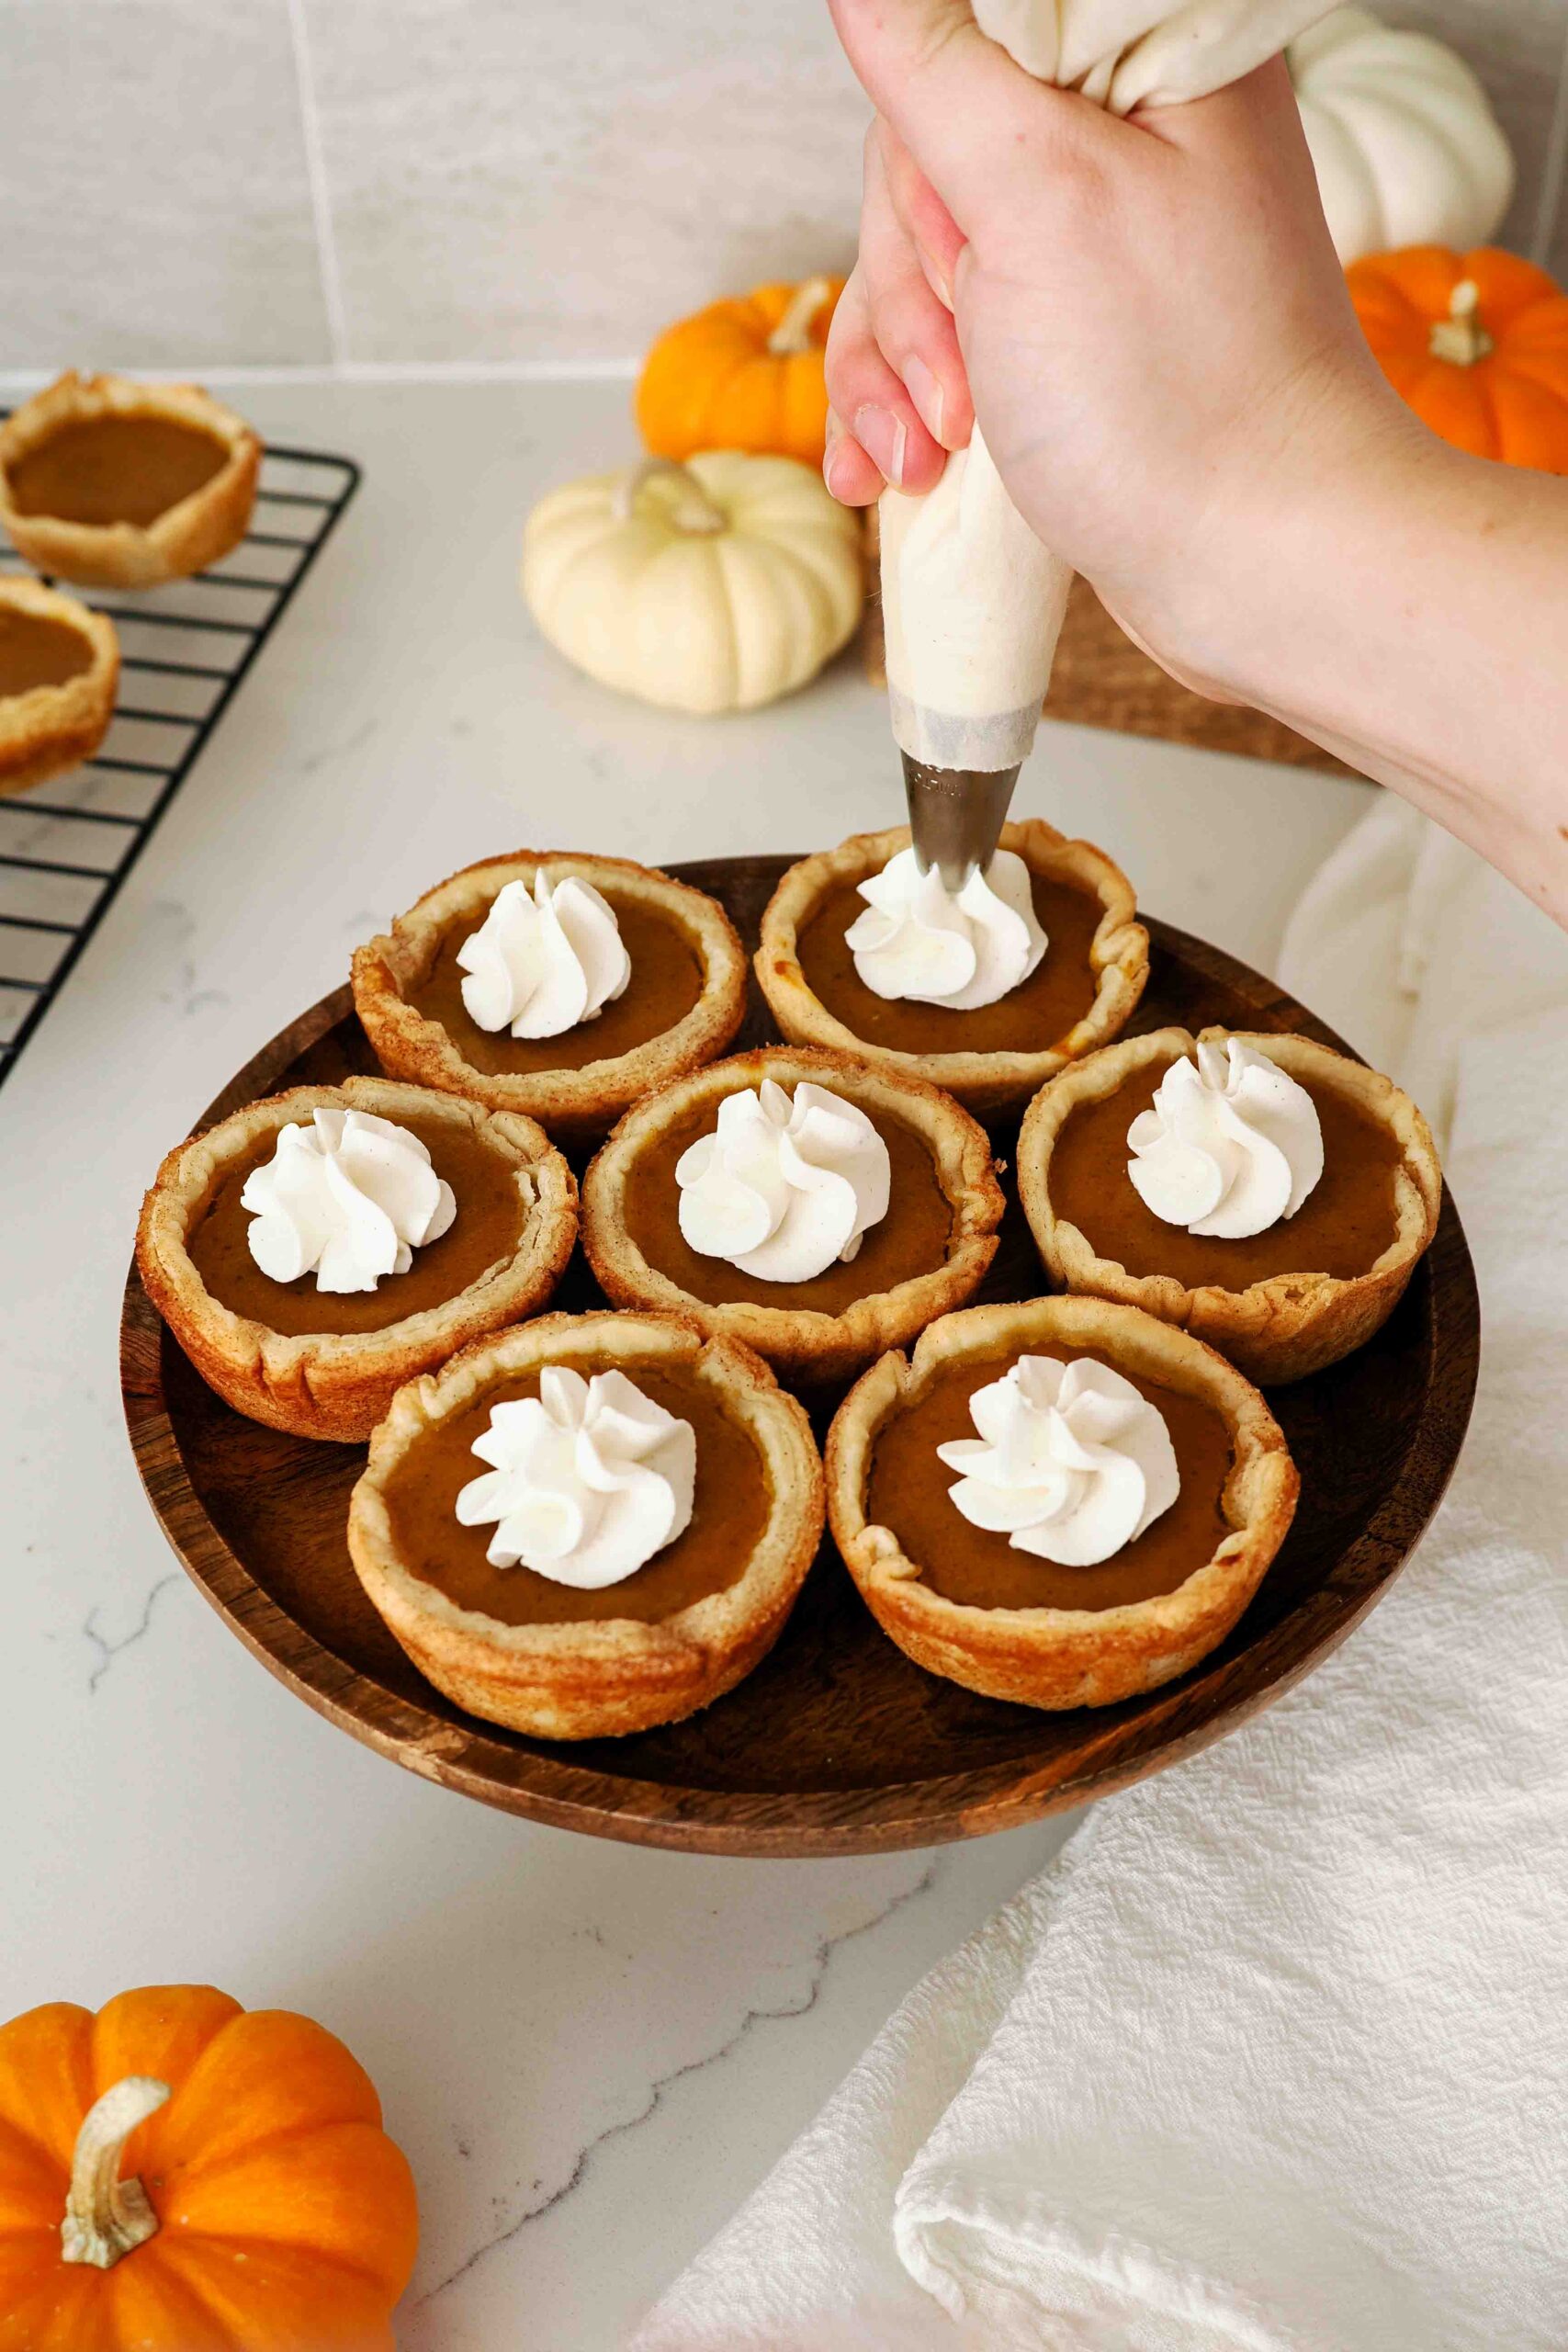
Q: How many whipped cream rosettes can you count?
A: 7